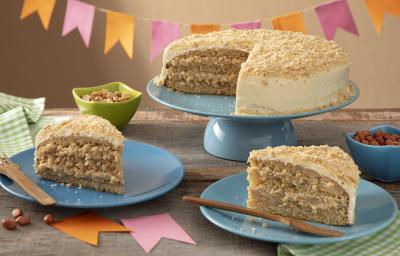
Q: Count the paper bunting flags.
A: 11